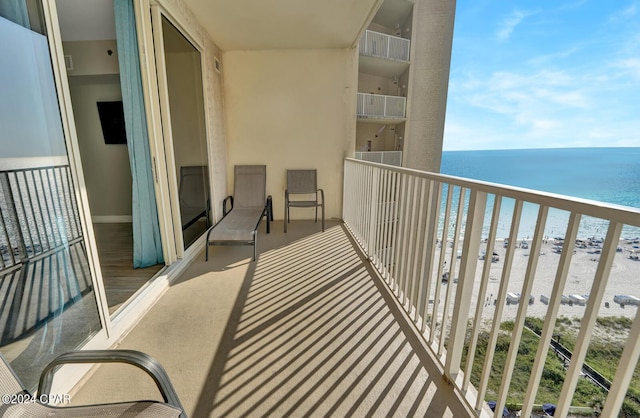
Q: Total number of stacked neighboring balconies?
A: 3